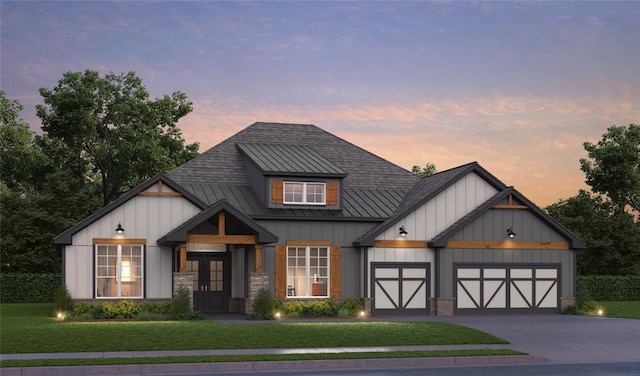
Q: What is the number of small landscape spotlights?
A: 4